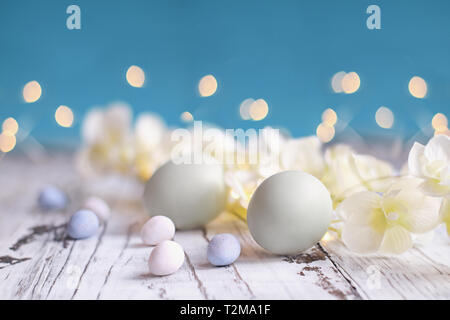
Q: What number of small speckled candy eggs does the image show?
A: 6